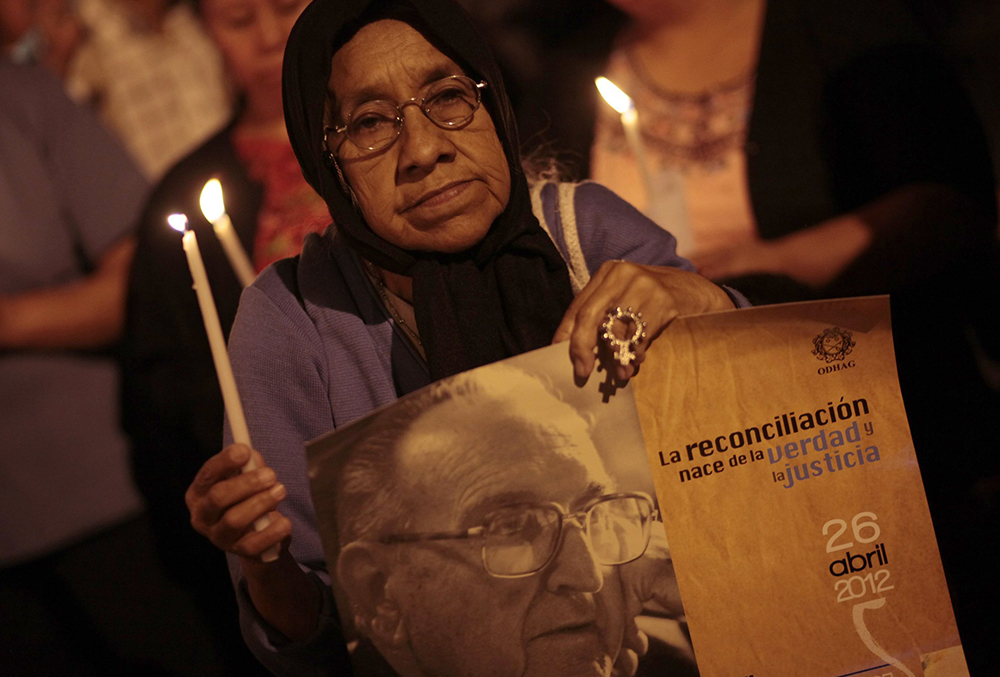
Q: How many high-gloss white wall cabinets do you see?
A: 0